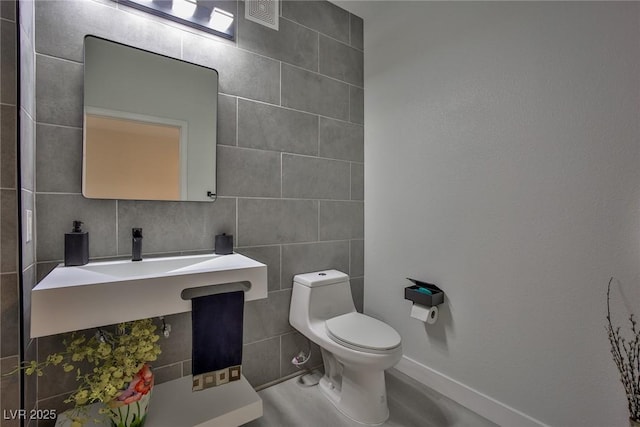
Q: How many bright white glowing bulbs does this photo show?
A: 2